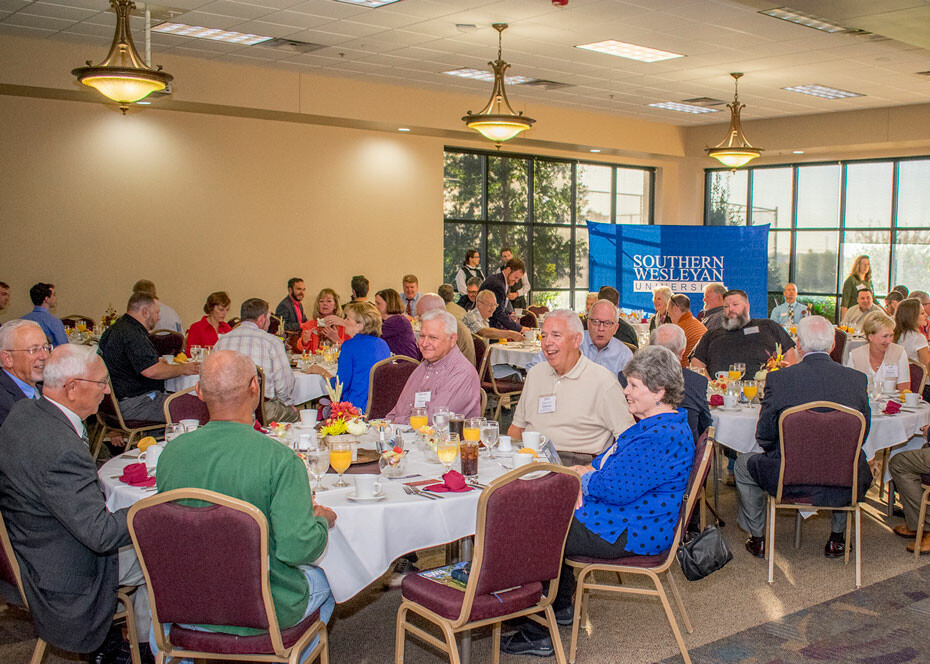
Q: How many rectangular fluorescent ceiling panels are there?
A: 7